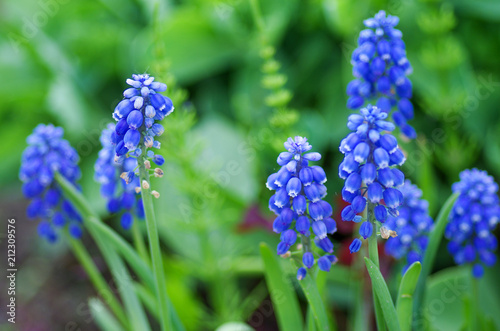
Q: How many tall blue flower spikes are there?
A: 8